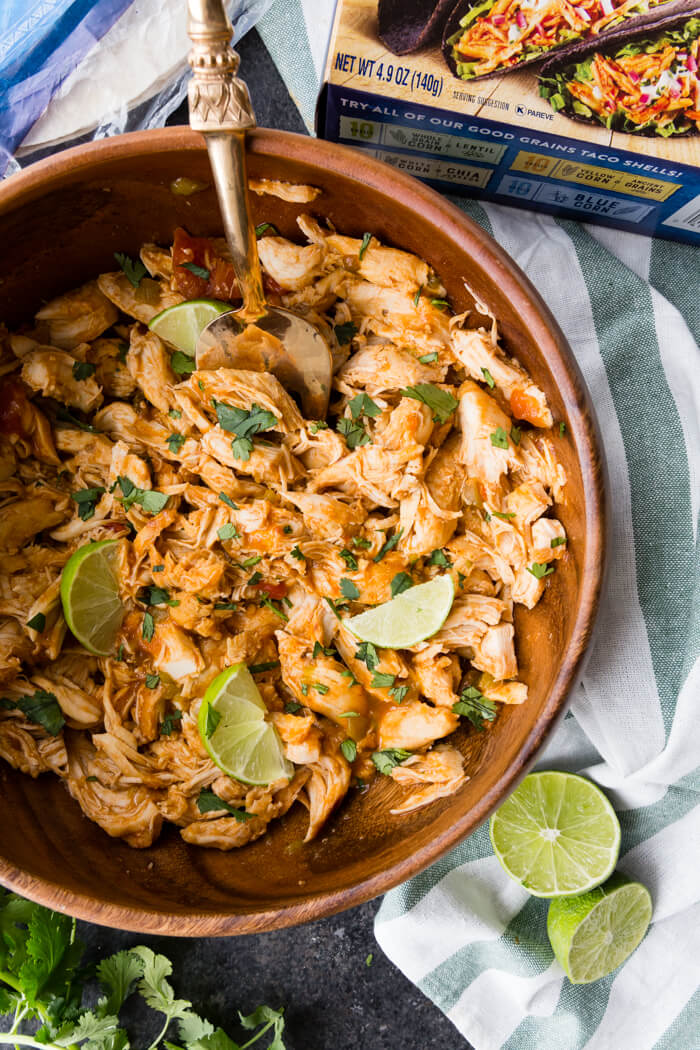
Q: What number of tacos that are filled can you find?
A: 2